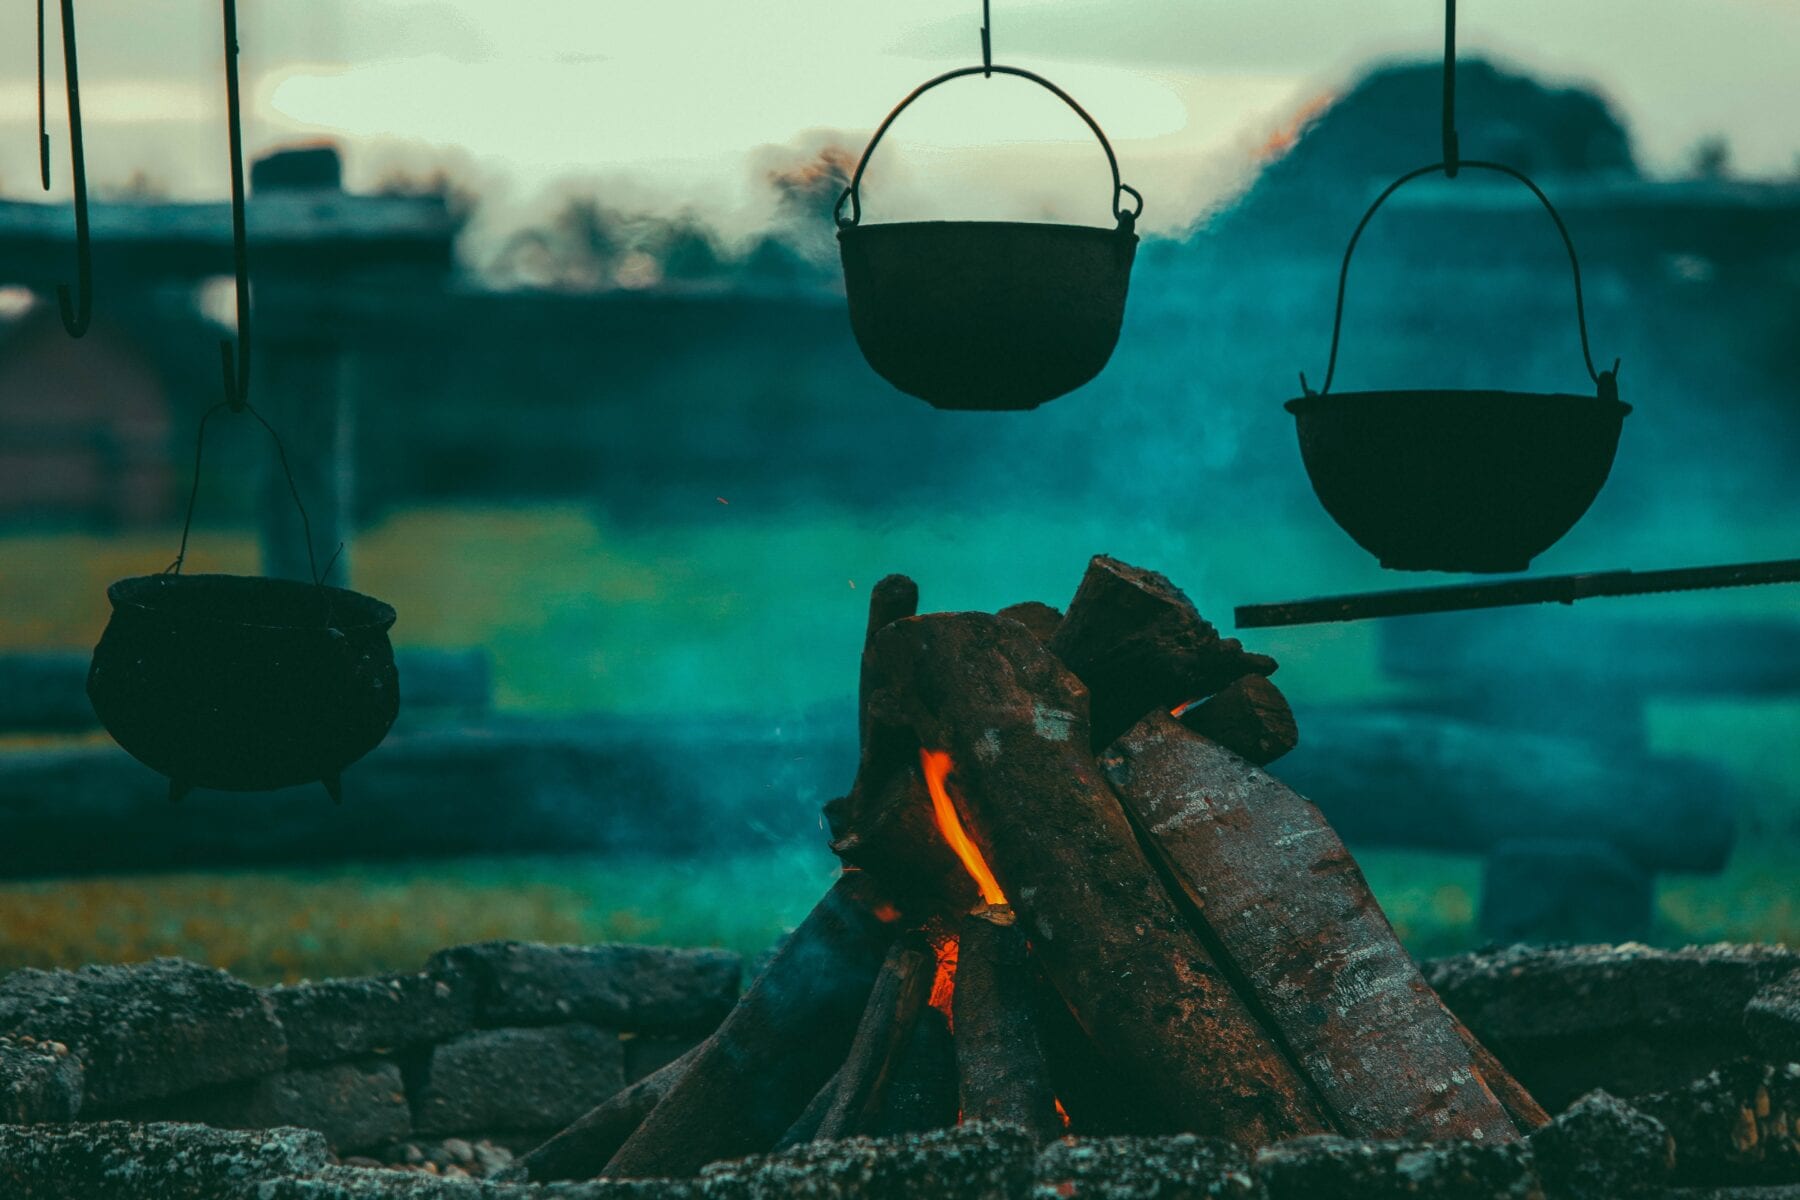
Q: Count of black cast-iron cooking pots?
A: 3